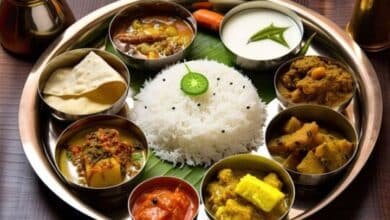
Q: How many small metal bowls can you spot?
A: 8